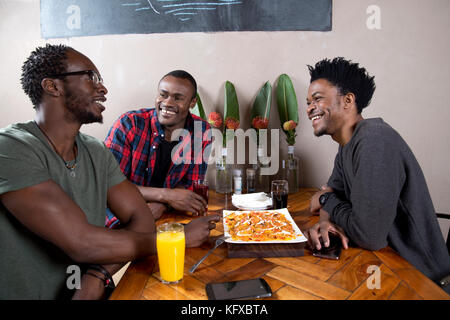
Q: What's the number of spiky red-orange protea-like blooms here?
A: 4